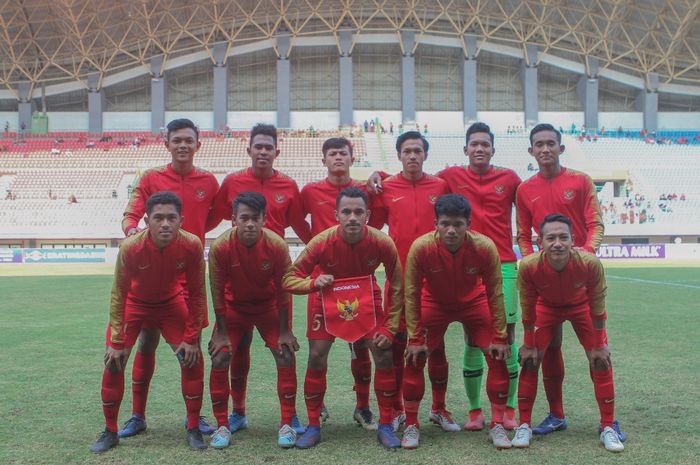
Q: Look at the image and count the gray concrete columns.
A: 11